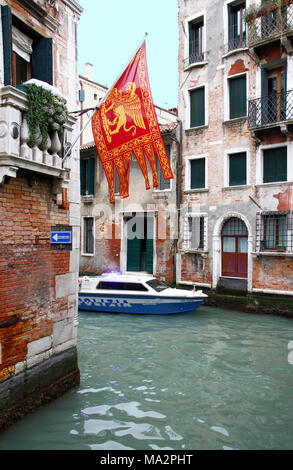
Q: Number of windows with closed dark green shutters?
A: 5